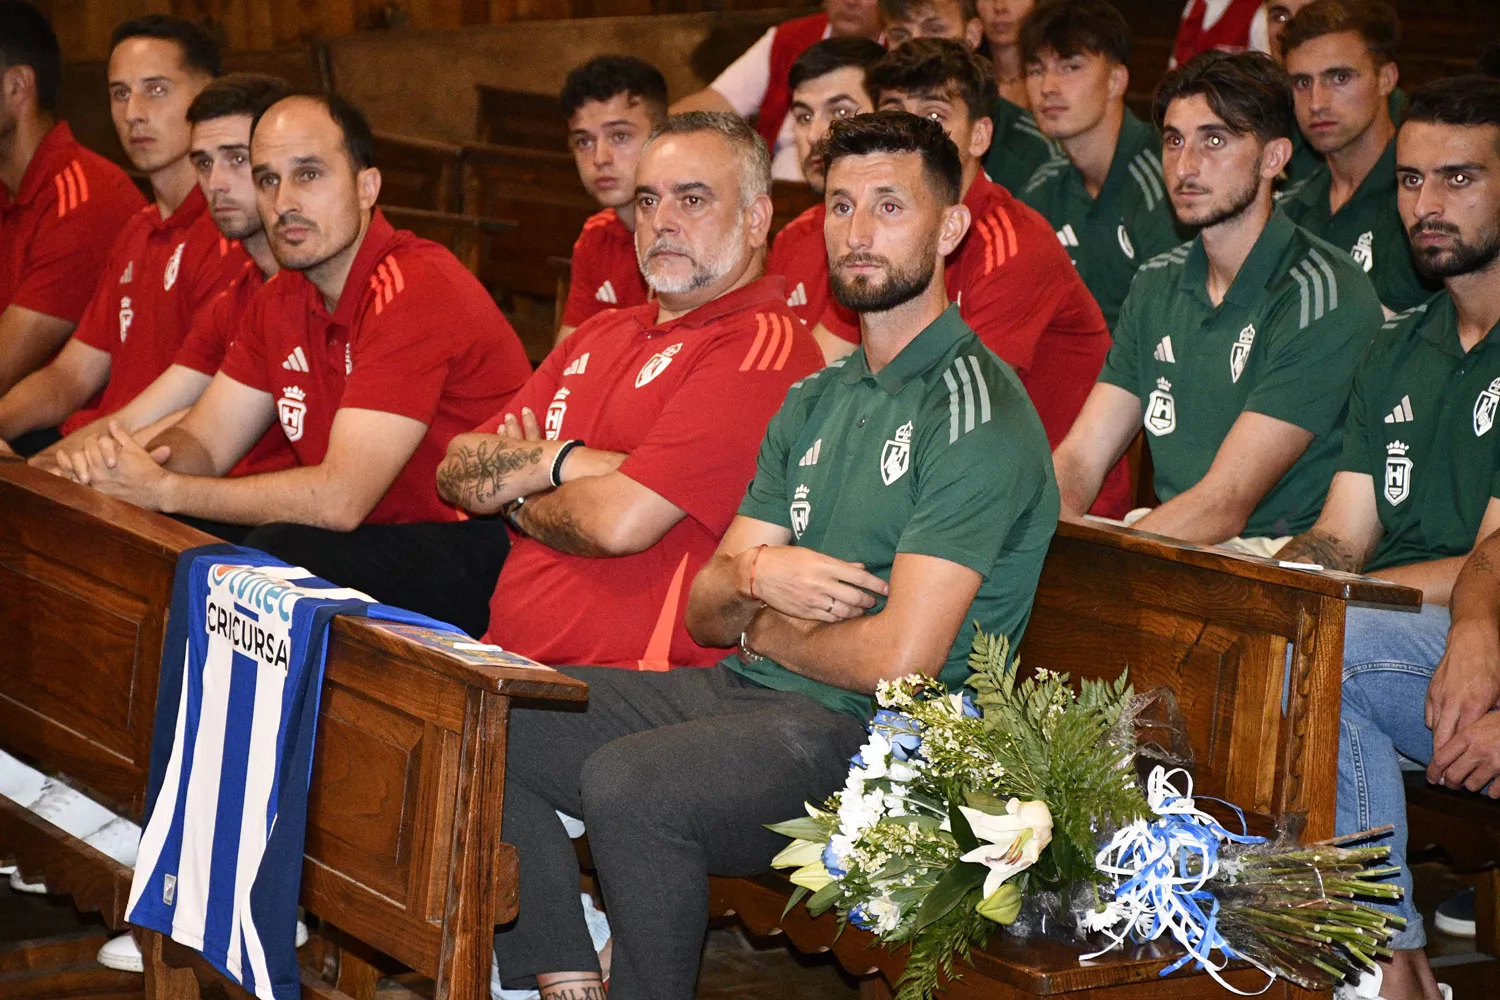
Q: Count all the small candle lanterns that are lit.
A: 0